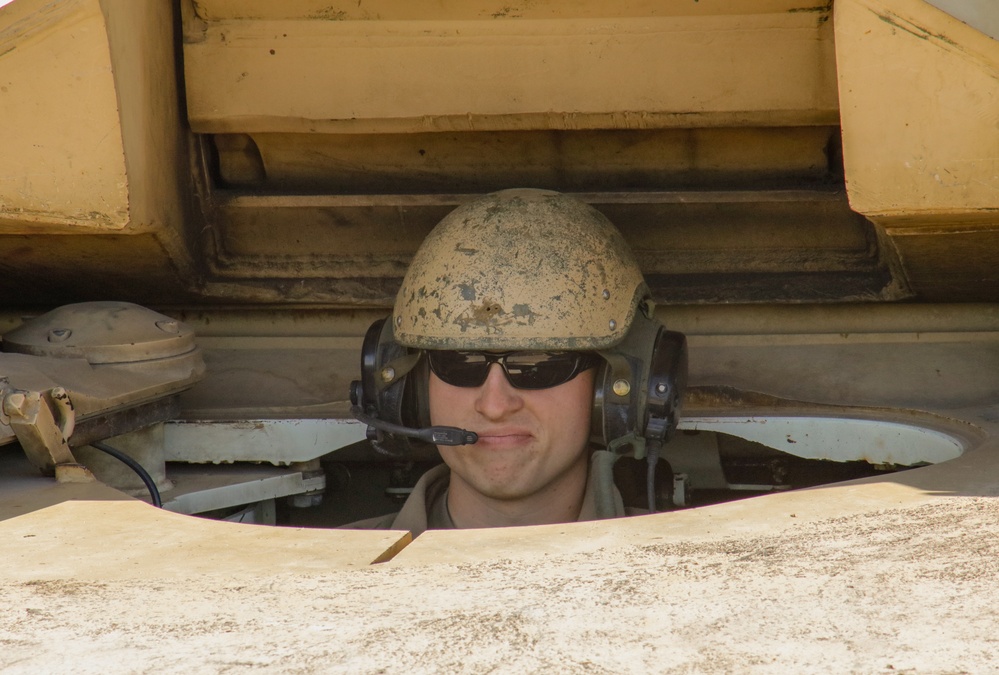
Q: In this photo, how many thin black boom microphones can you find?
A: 1